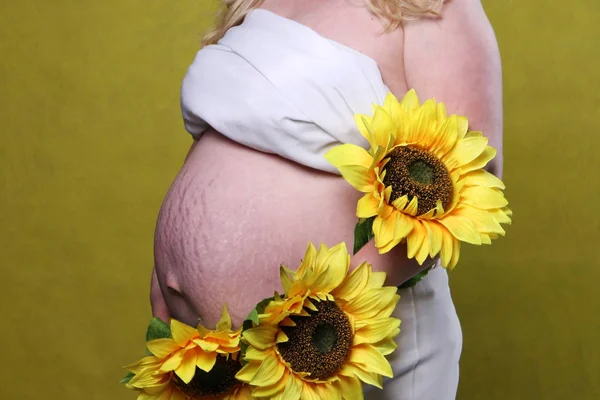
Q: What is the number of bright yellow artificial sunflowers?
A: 3